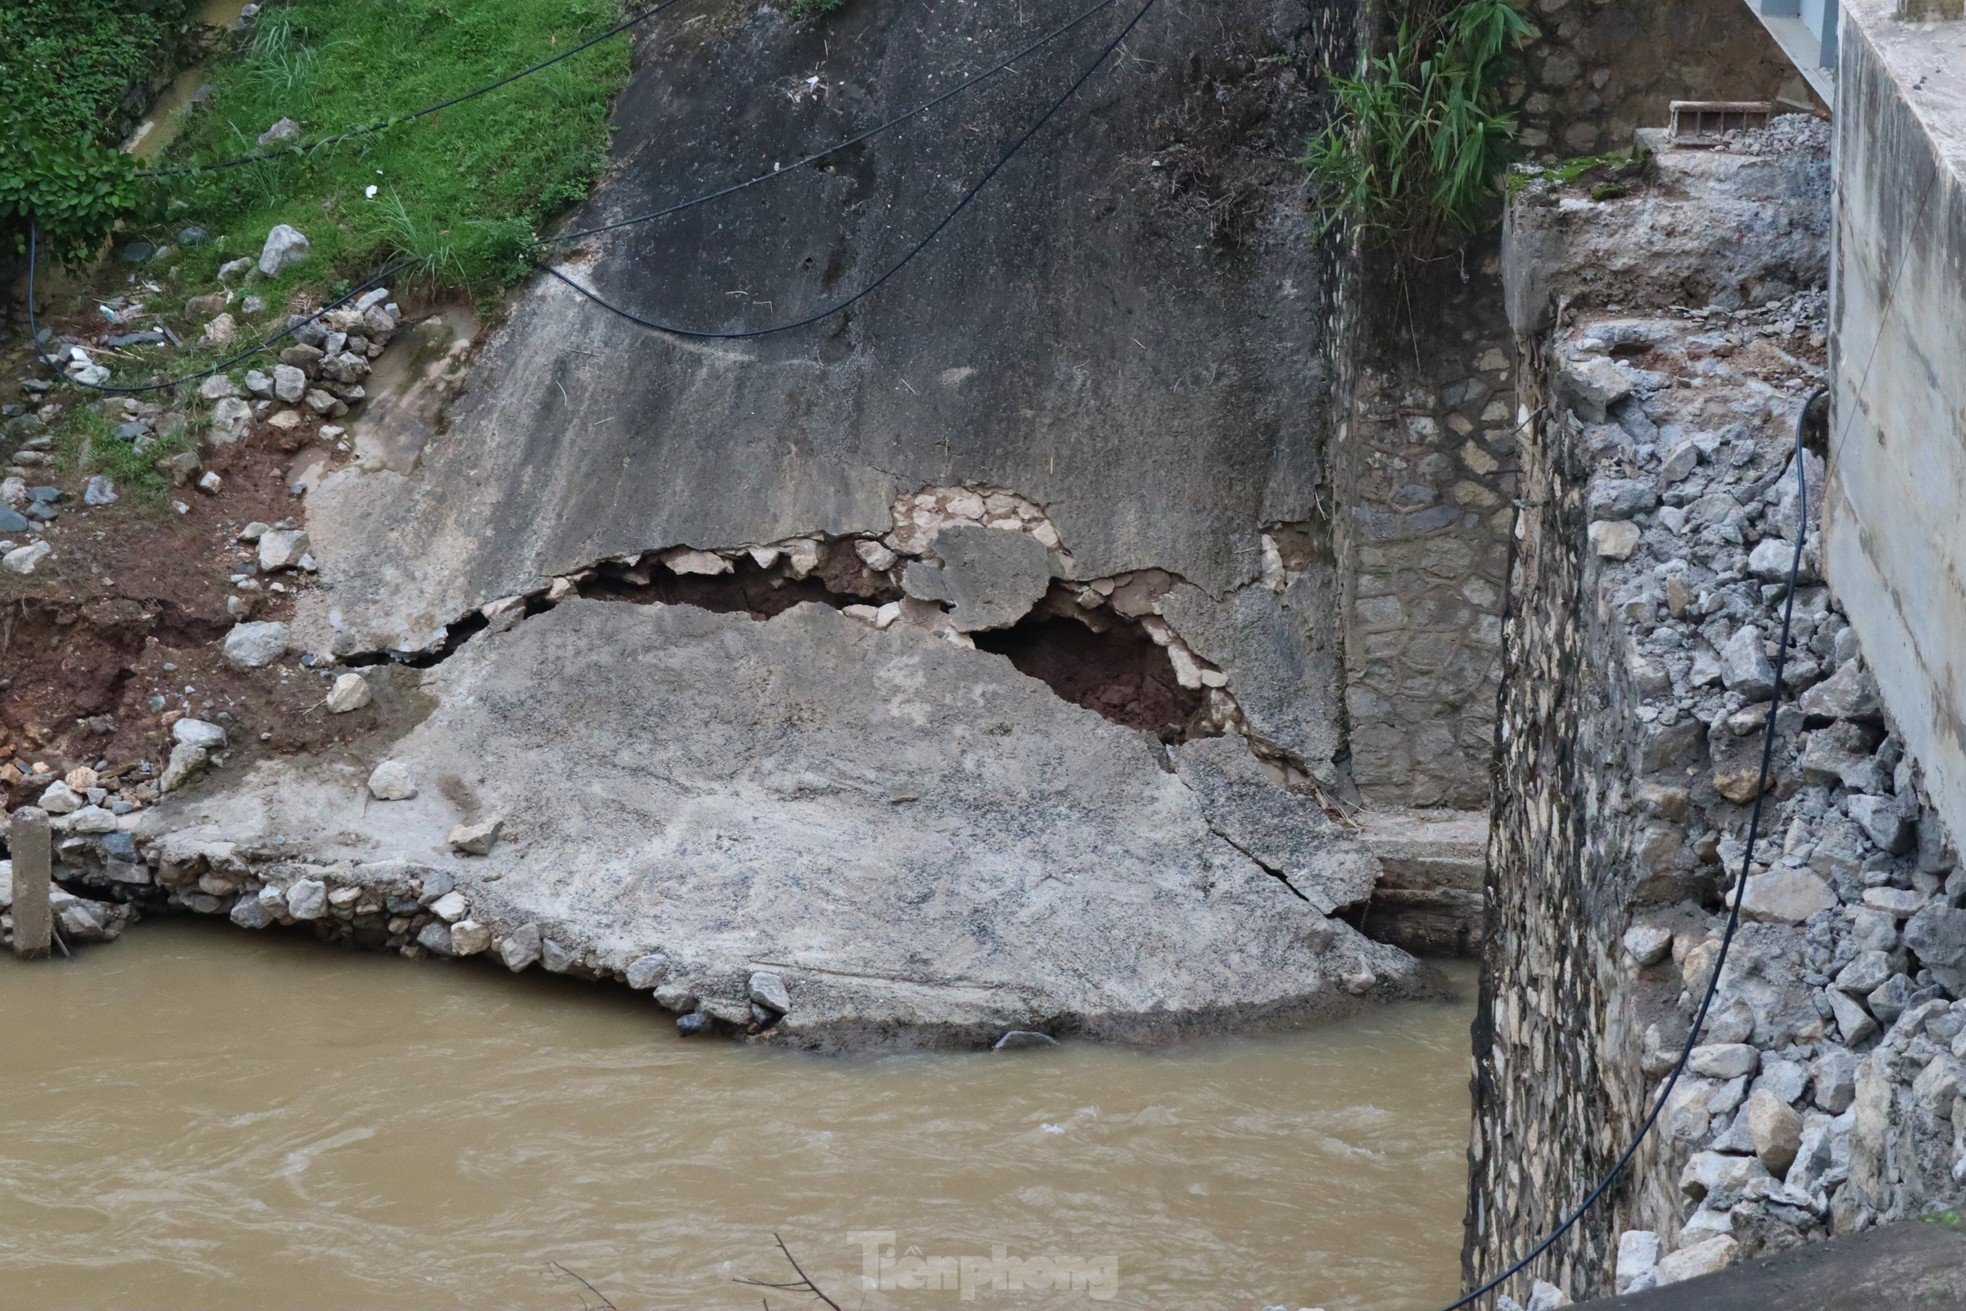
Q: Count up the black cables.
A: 4